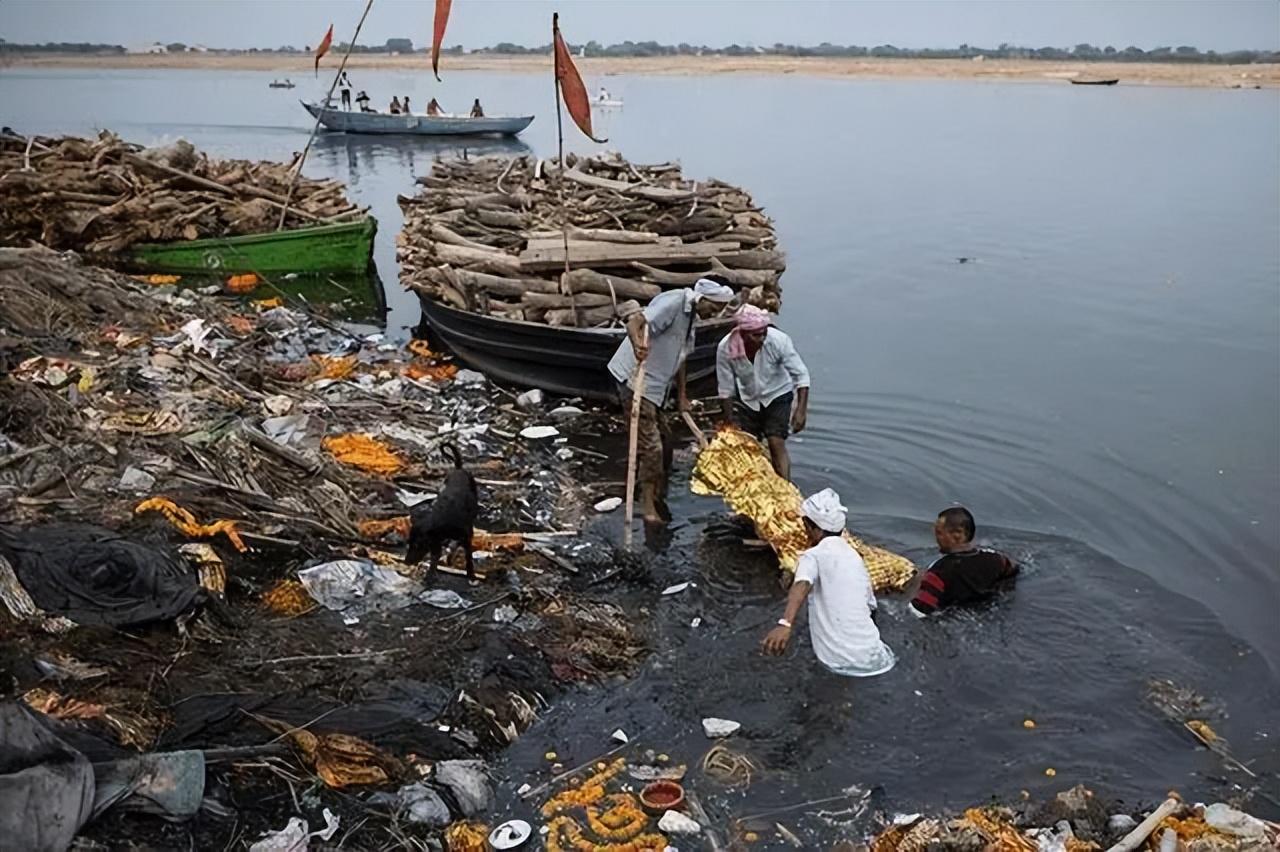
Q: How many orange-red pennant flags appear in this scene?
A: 3